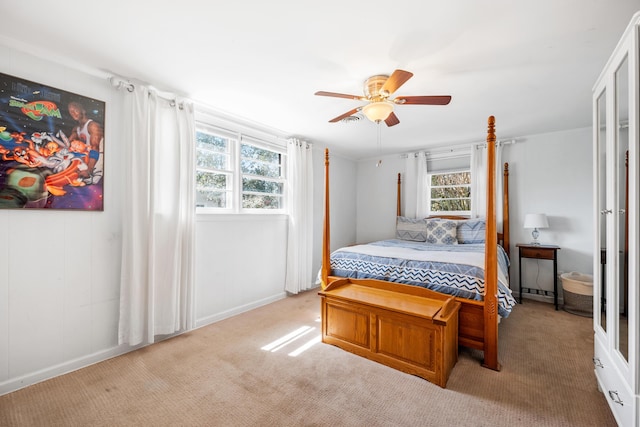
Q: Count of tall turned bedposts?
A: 4